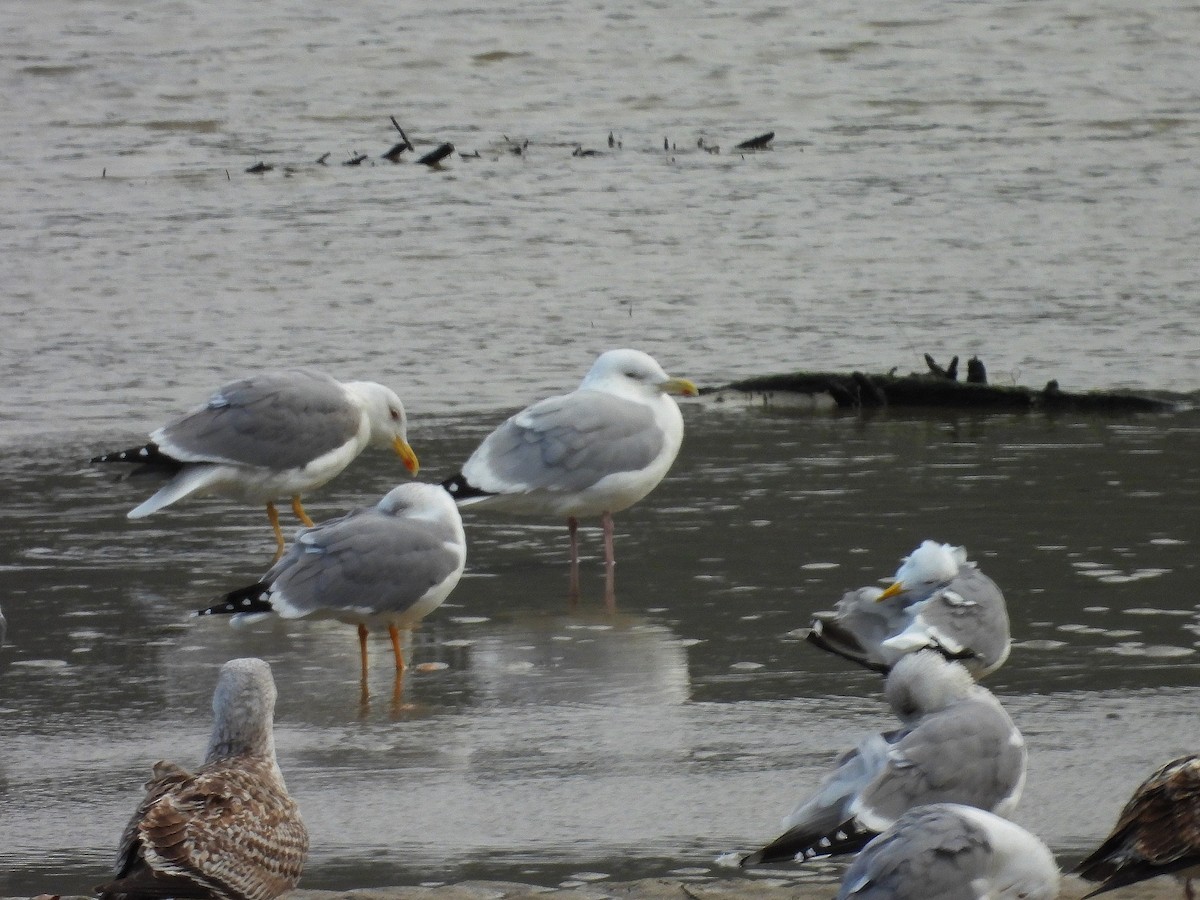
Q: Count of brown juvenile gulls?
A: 2